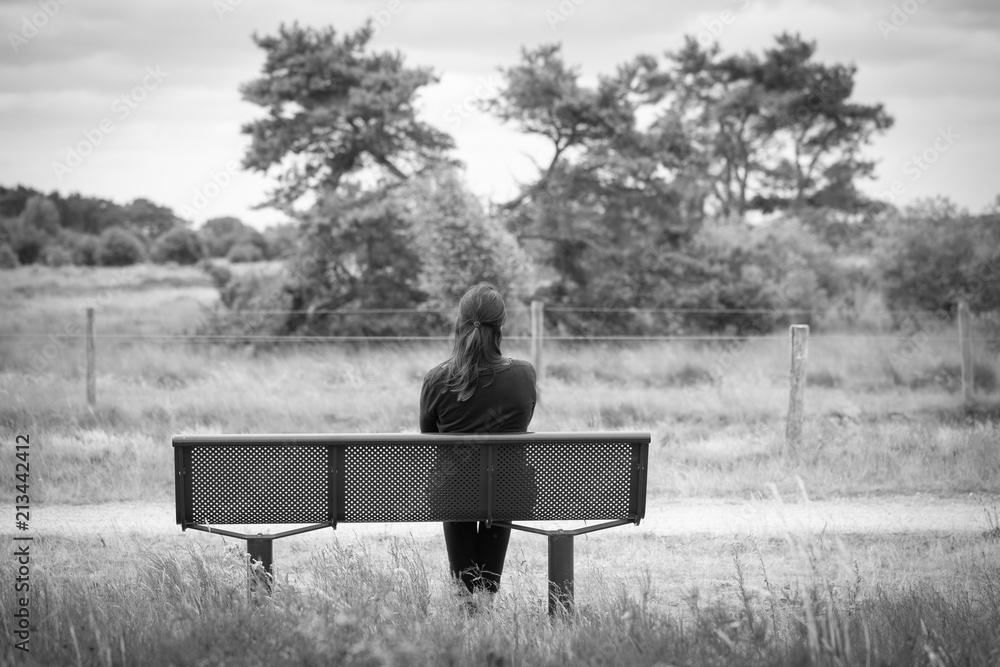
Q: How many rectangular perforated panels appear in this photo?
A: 3